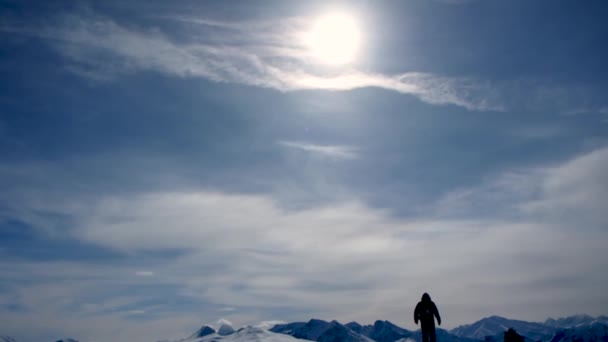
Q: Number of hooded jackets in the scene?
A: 1